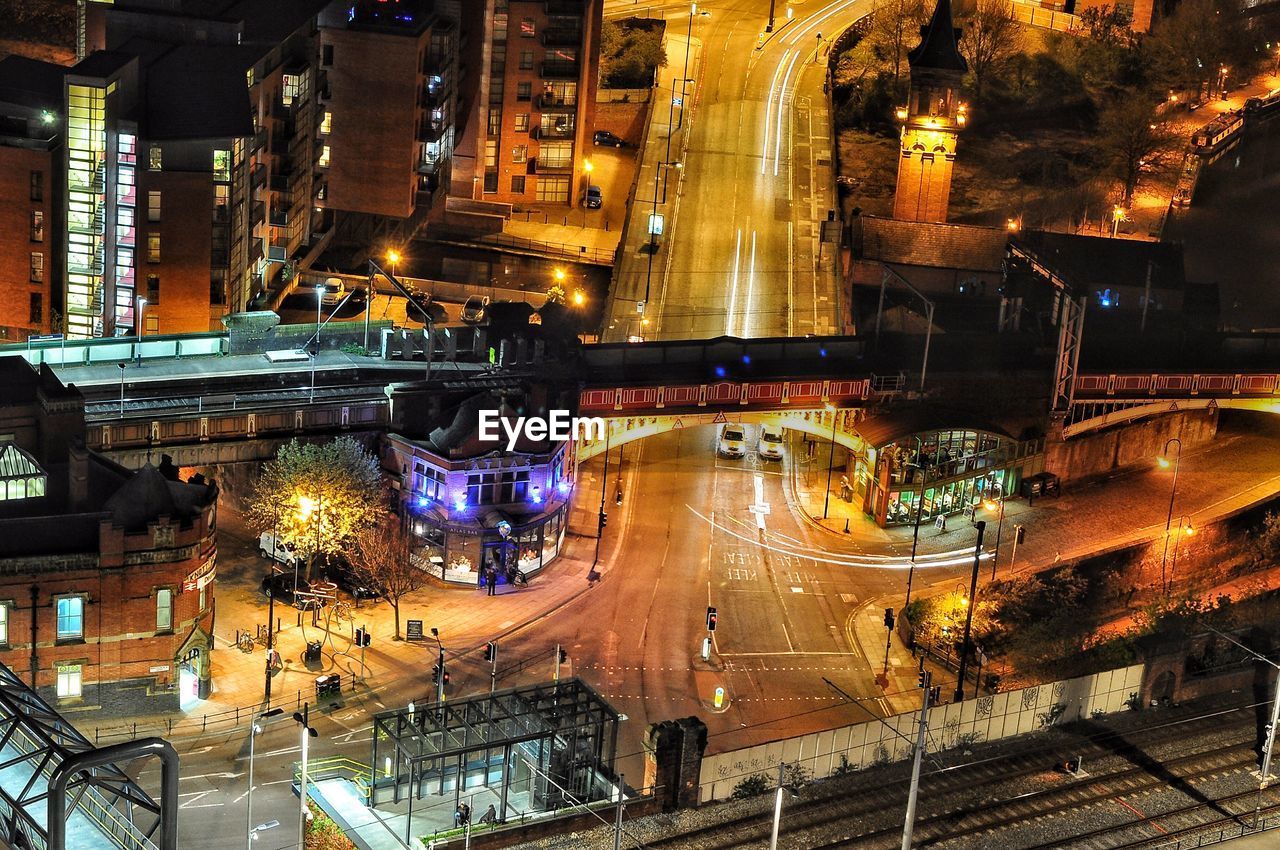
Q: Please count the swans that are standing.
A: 0